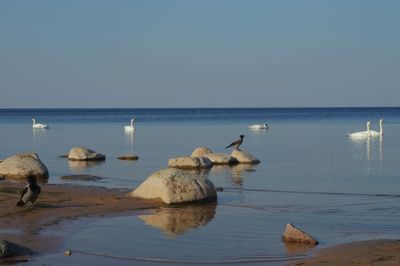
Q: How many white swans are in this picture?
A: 5